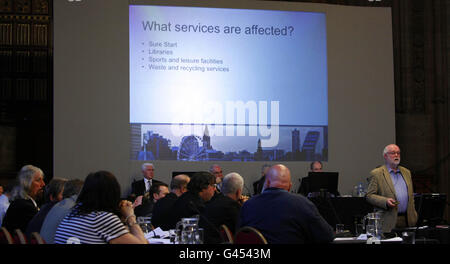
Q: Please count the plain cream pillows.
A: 0